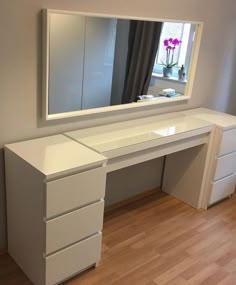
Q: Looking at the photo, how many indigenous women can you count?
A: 0